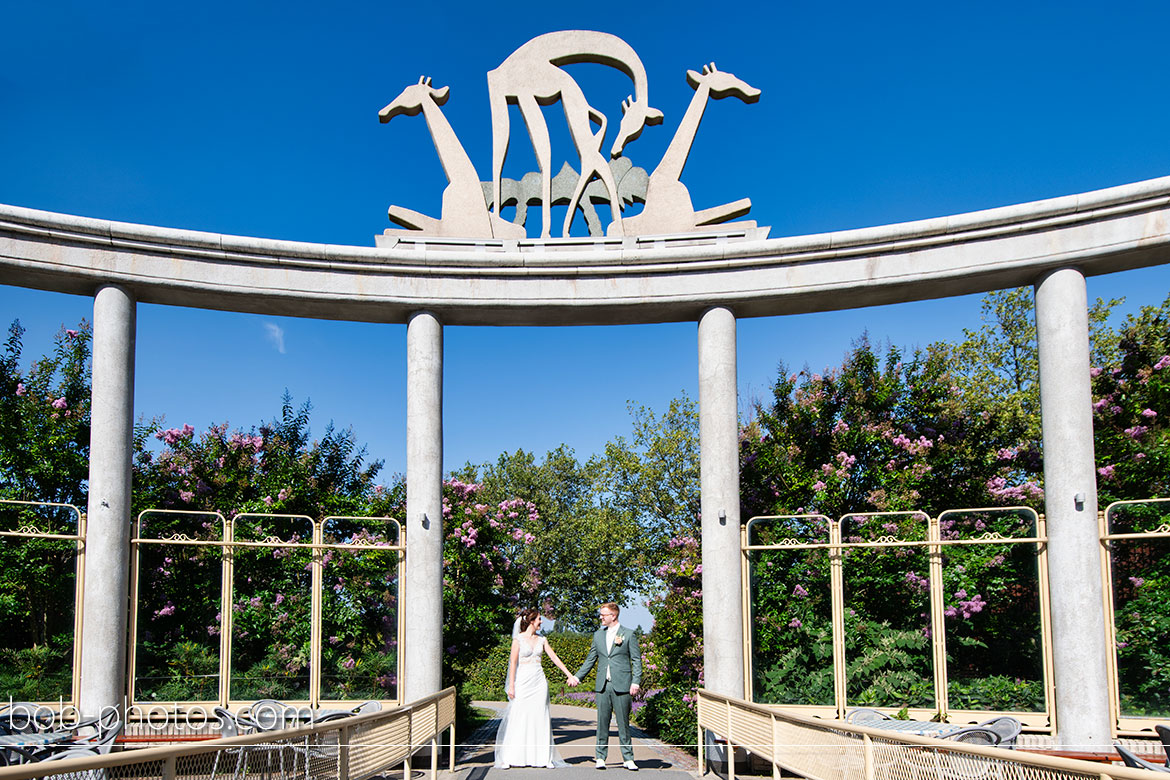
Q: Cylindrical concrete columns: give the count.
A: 4